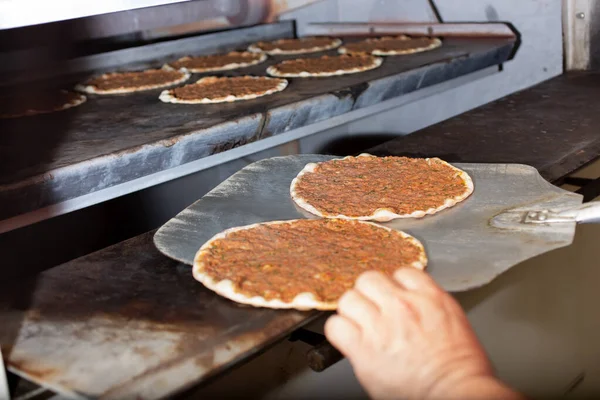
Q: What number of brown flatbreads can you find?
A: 9